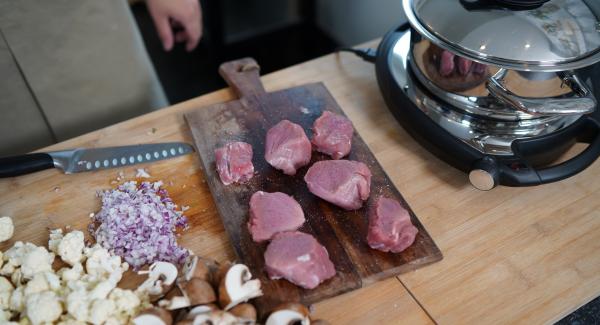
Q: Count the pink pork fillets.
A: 7